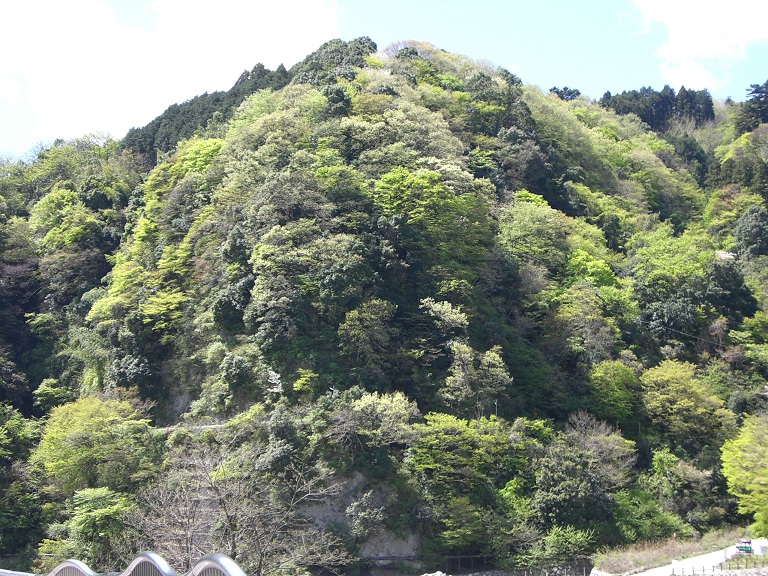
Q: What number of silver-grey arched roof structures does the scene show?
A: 3